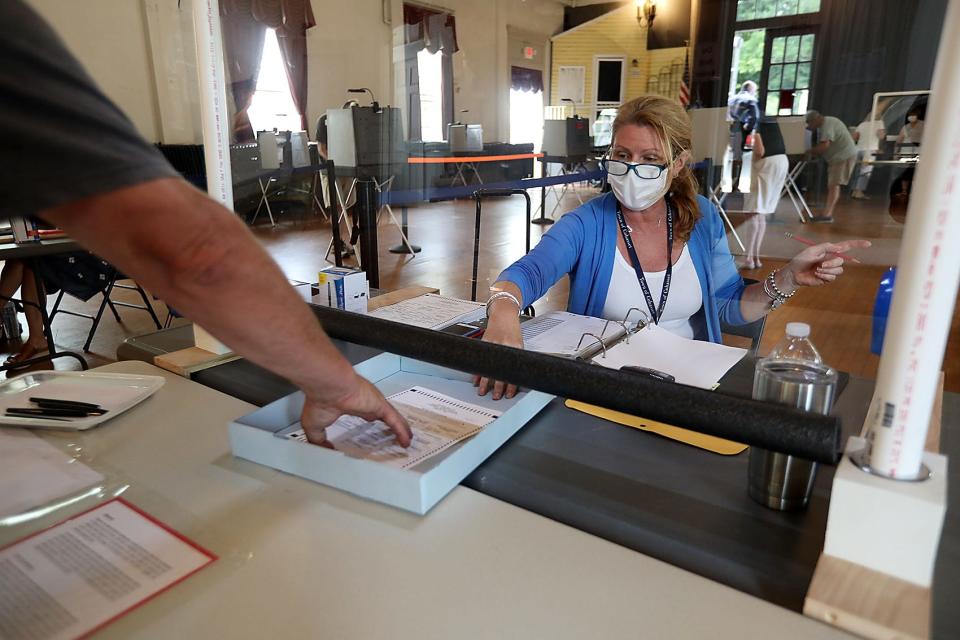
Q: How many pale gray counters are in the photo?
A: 1